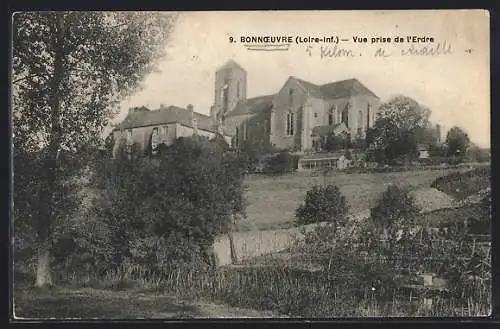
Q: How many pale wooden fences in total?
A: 1